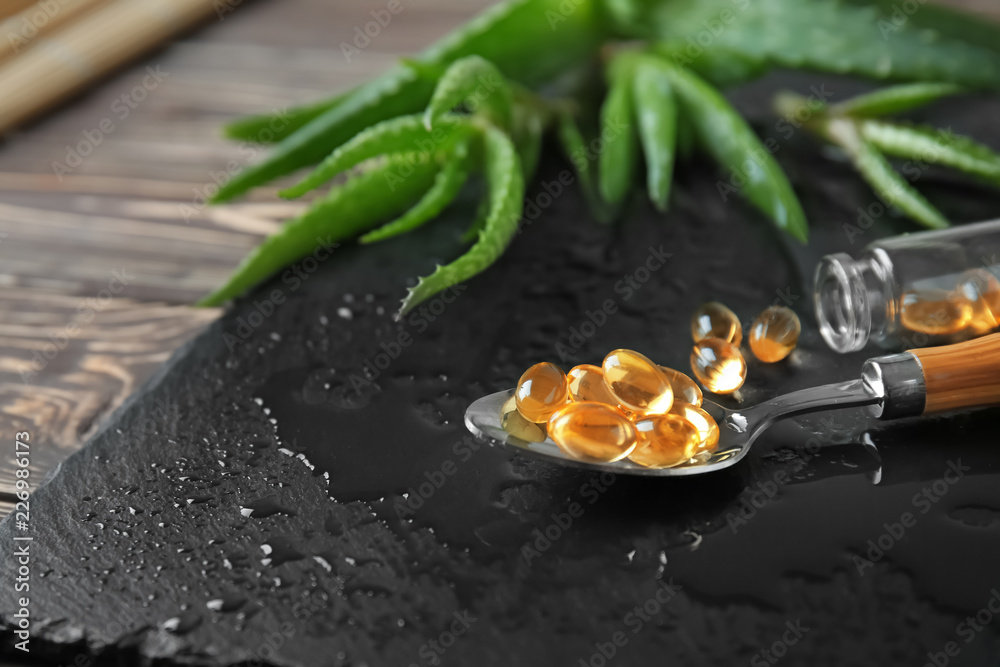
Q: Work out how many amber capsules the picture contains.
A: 13